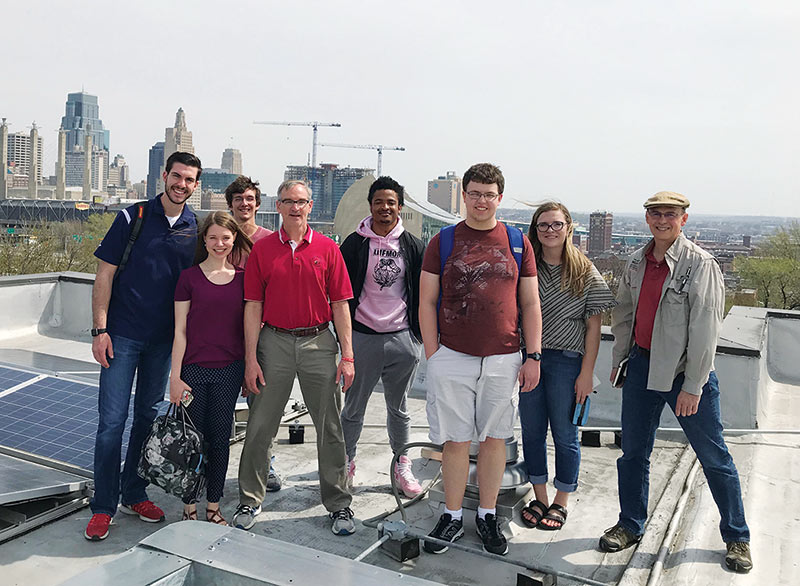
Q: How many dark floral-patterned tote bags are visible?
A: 1